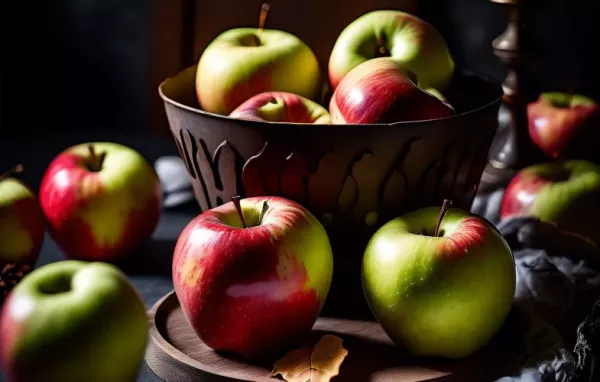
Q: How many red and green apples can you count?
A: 11